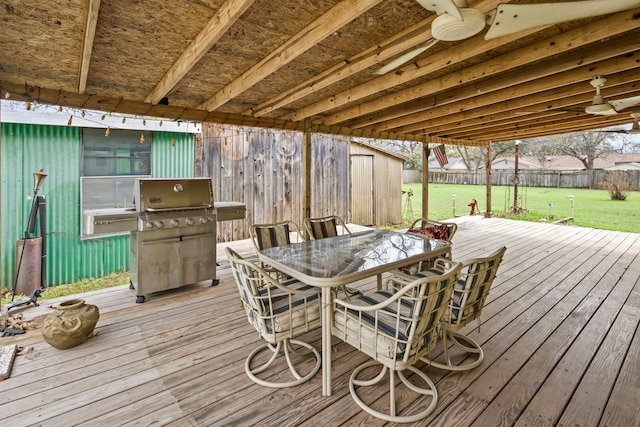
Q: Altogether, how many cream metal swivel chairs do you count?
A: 6